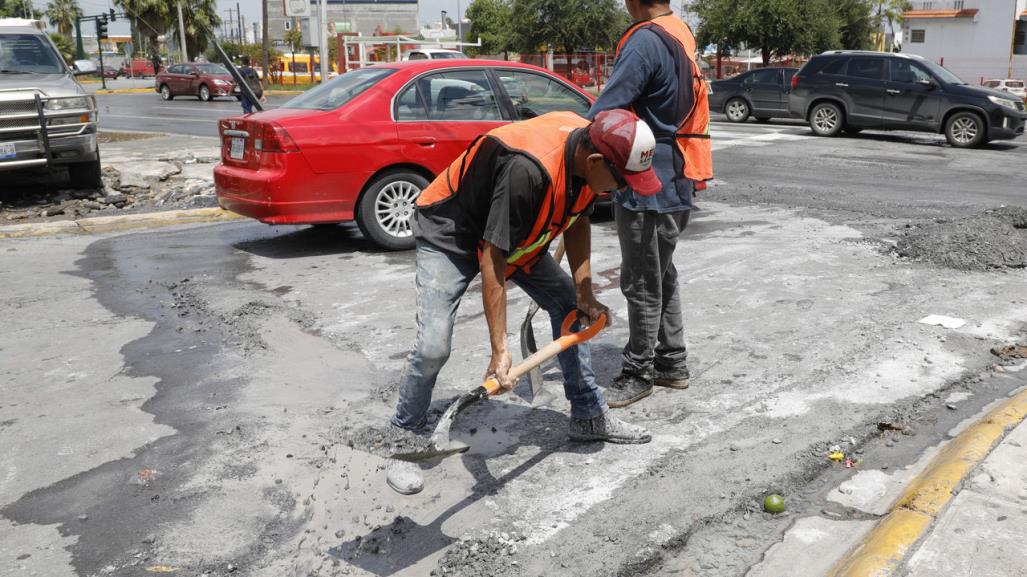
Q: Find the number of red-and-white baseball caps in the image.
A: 1